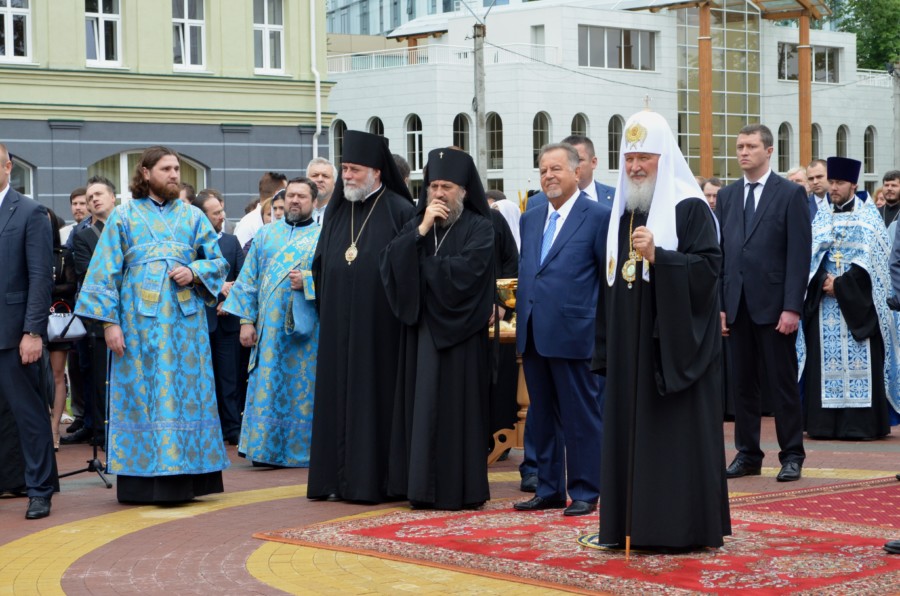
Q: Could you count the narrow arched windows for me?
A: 12